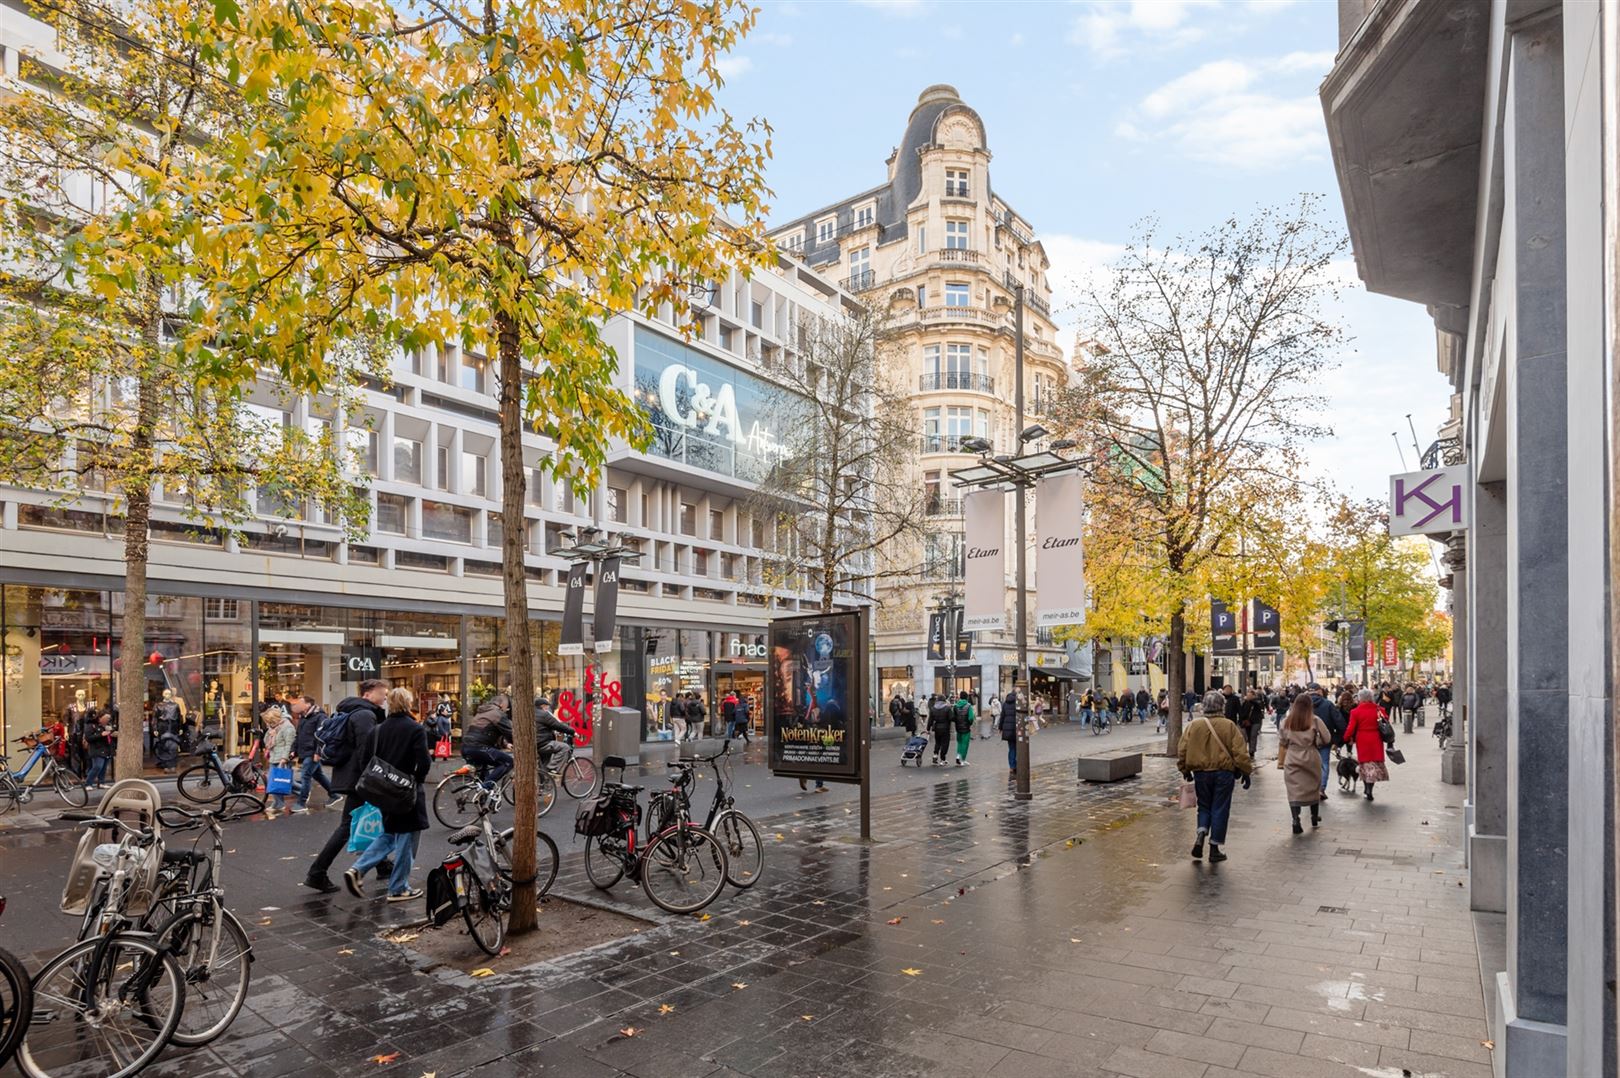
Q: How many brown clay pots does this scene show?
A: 0